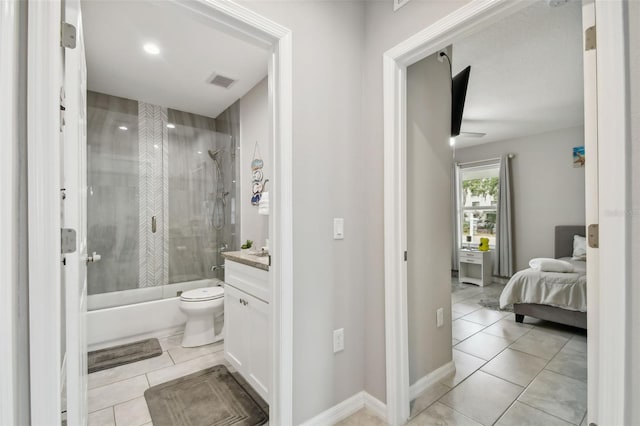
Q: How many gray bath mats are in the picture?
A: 2